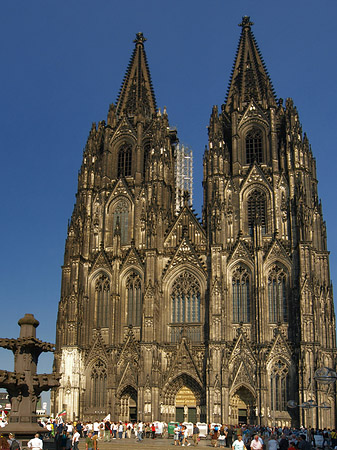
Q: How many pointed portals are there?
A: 3